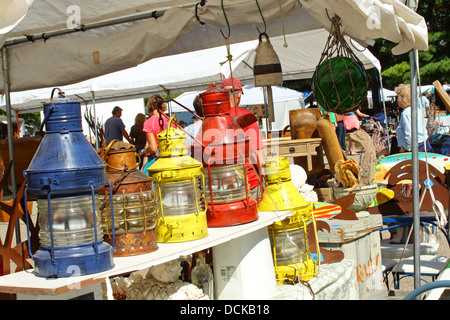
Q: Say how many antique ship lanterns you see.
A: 5